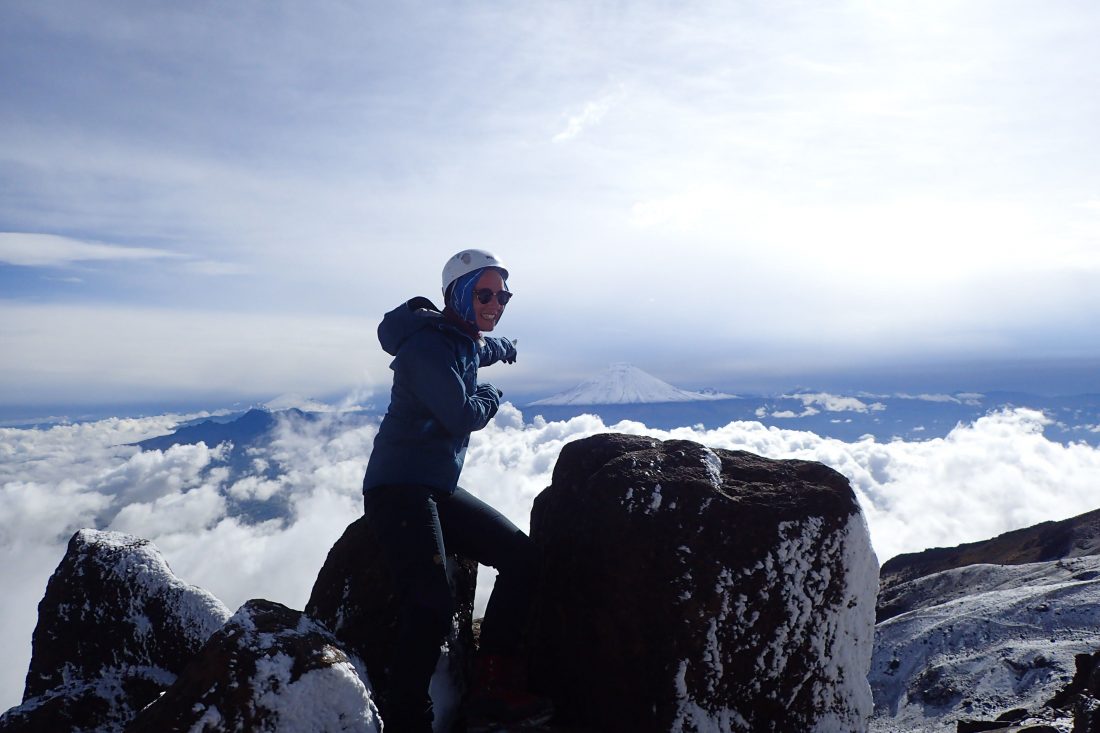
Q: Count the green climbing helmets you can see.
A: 0